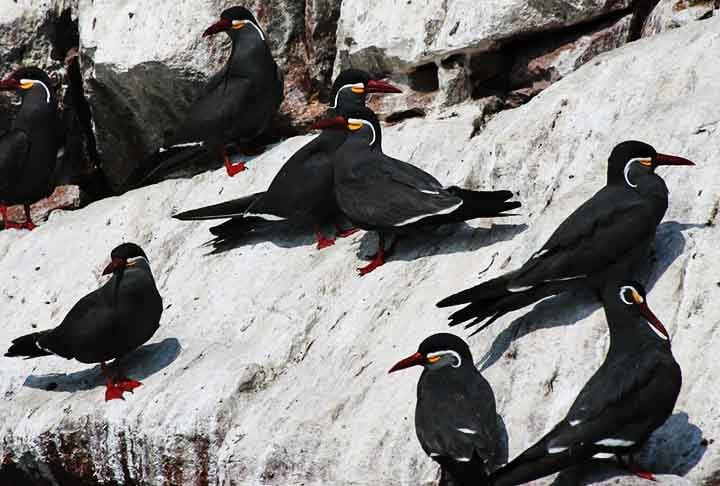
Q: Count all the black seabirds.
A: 8